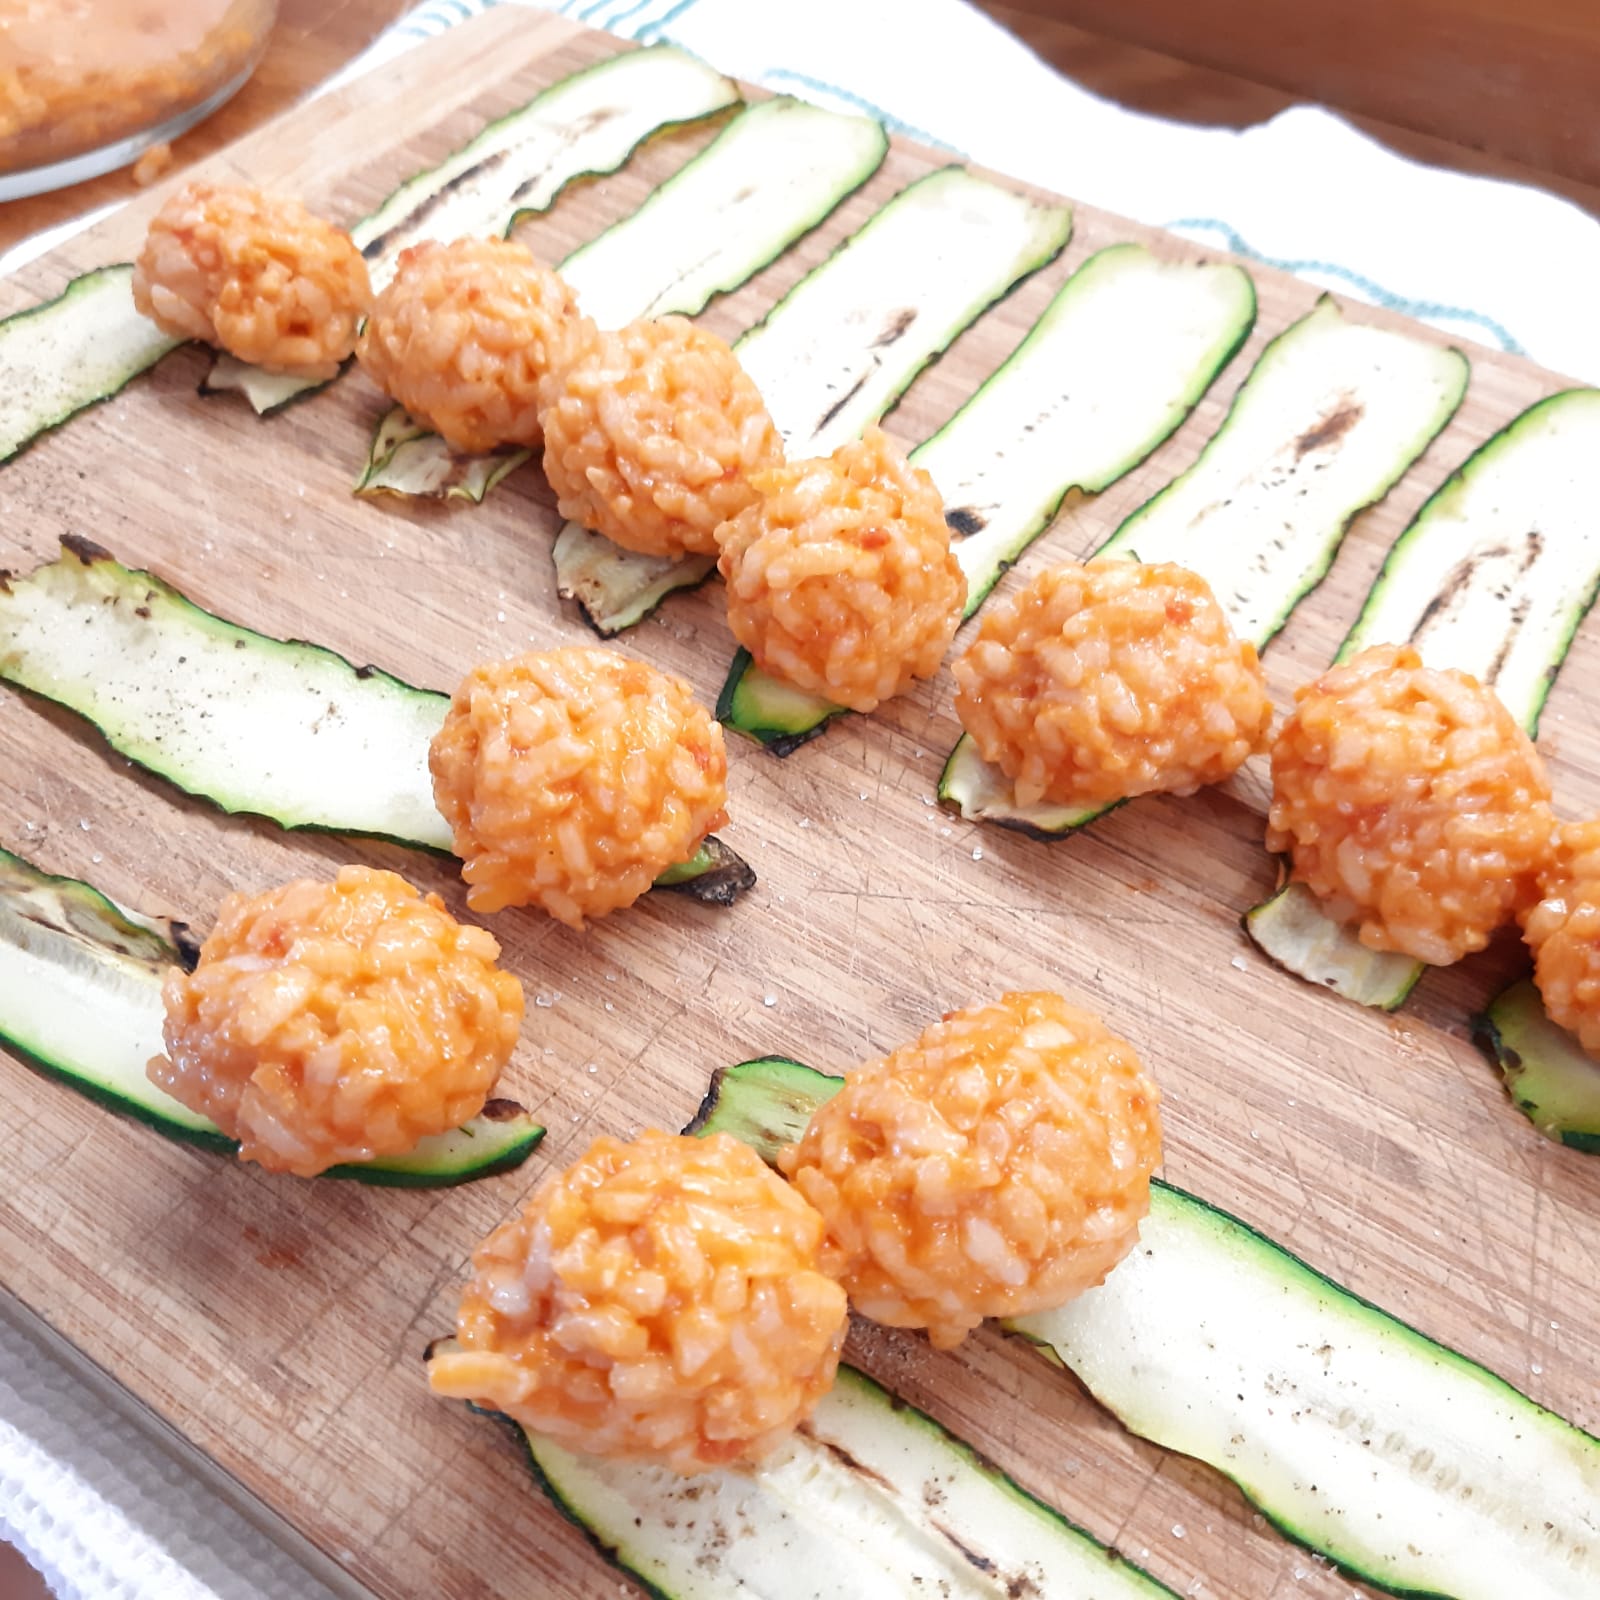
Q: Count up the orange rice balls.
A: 11